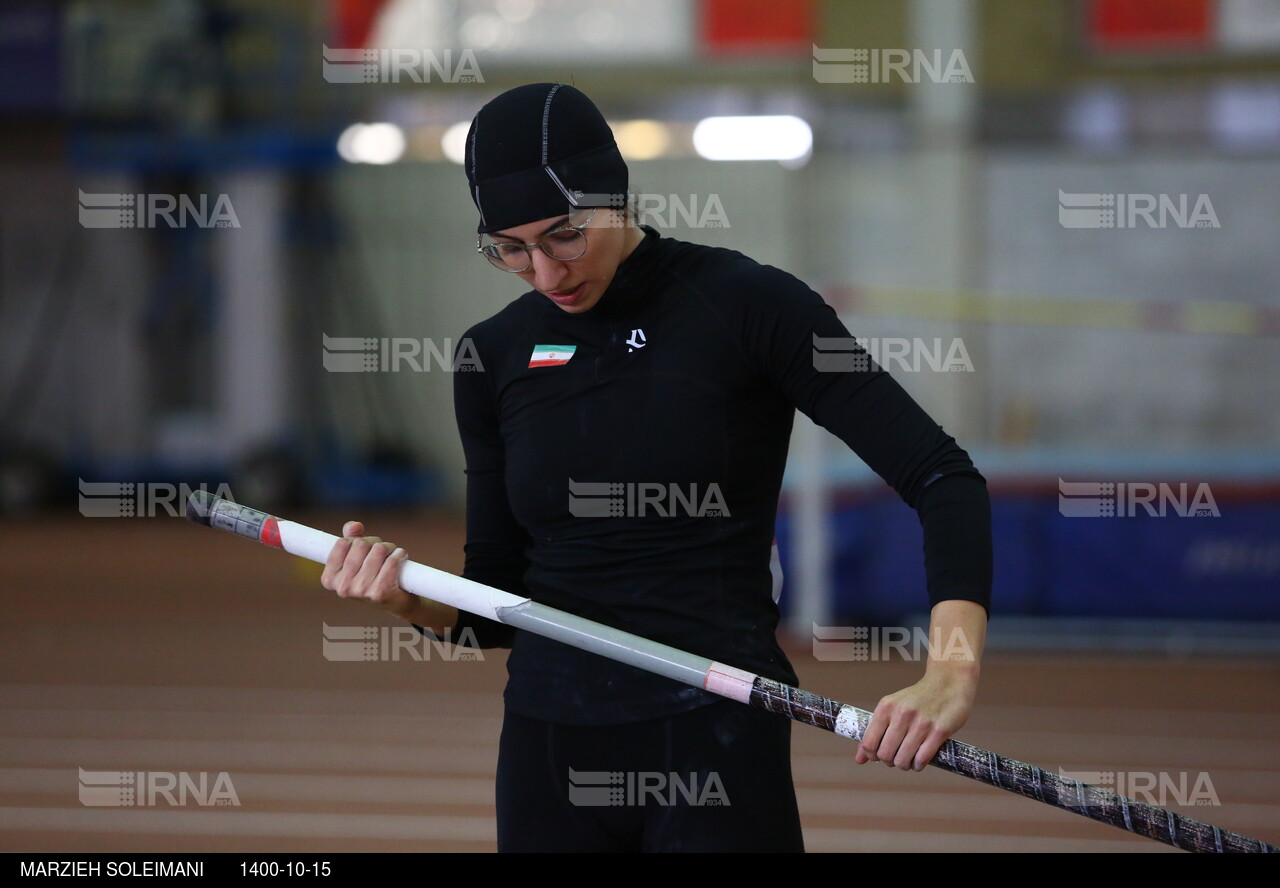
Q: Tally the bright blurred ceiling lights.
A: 4